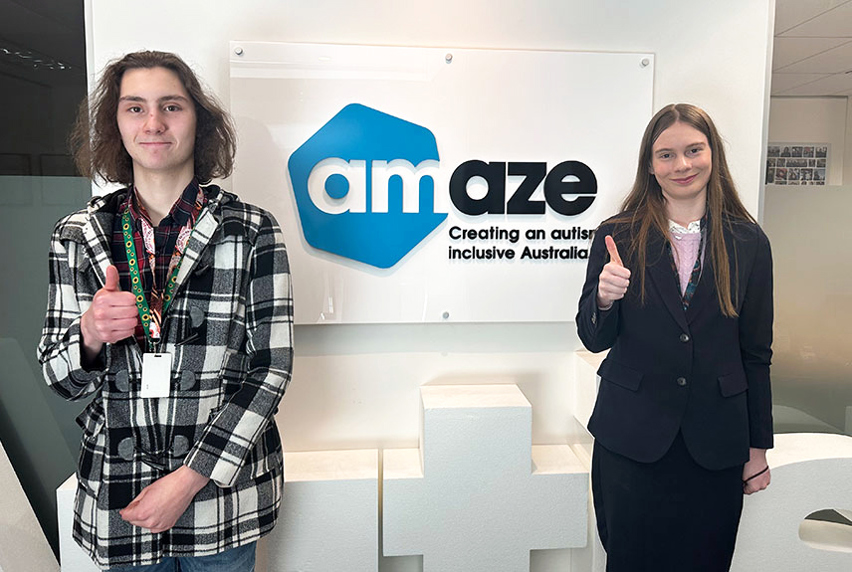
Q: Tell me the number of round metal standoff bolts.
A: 4